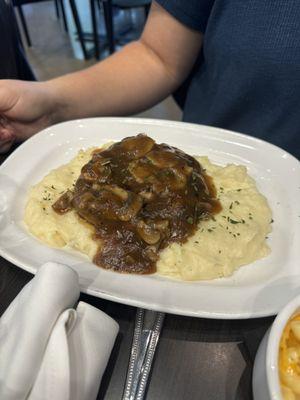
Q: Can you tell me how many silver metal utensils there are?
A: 1